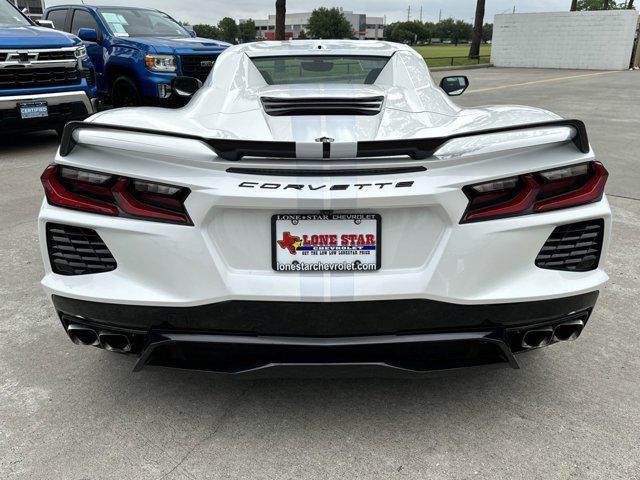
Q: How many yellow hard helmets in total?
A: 0